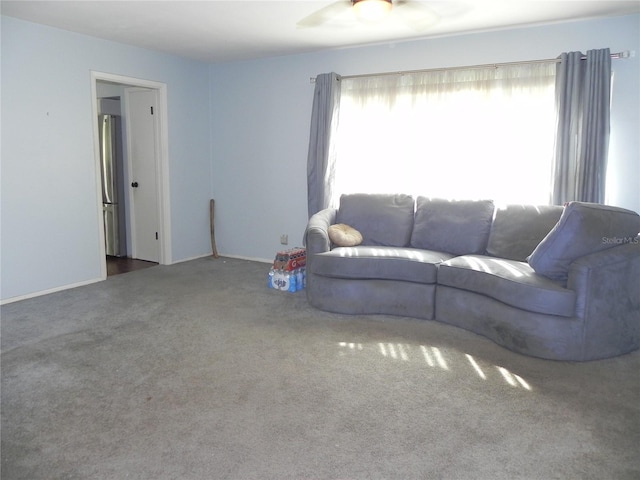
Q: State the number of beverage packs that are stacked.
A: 2